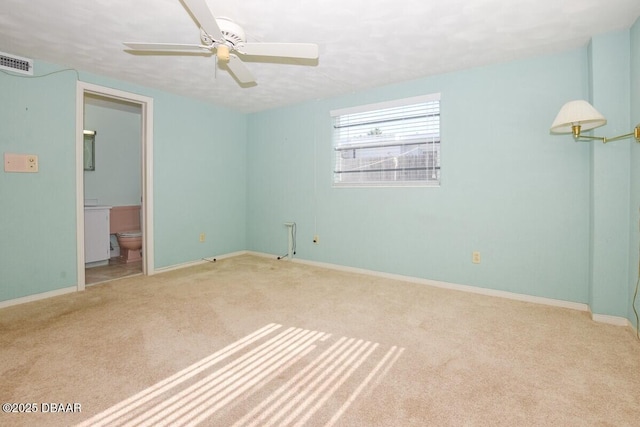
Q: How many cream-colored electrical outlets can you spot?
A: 3